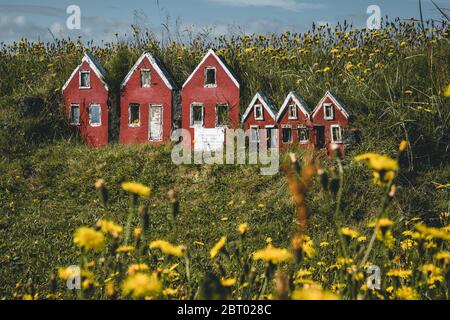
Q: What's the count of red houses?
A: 6